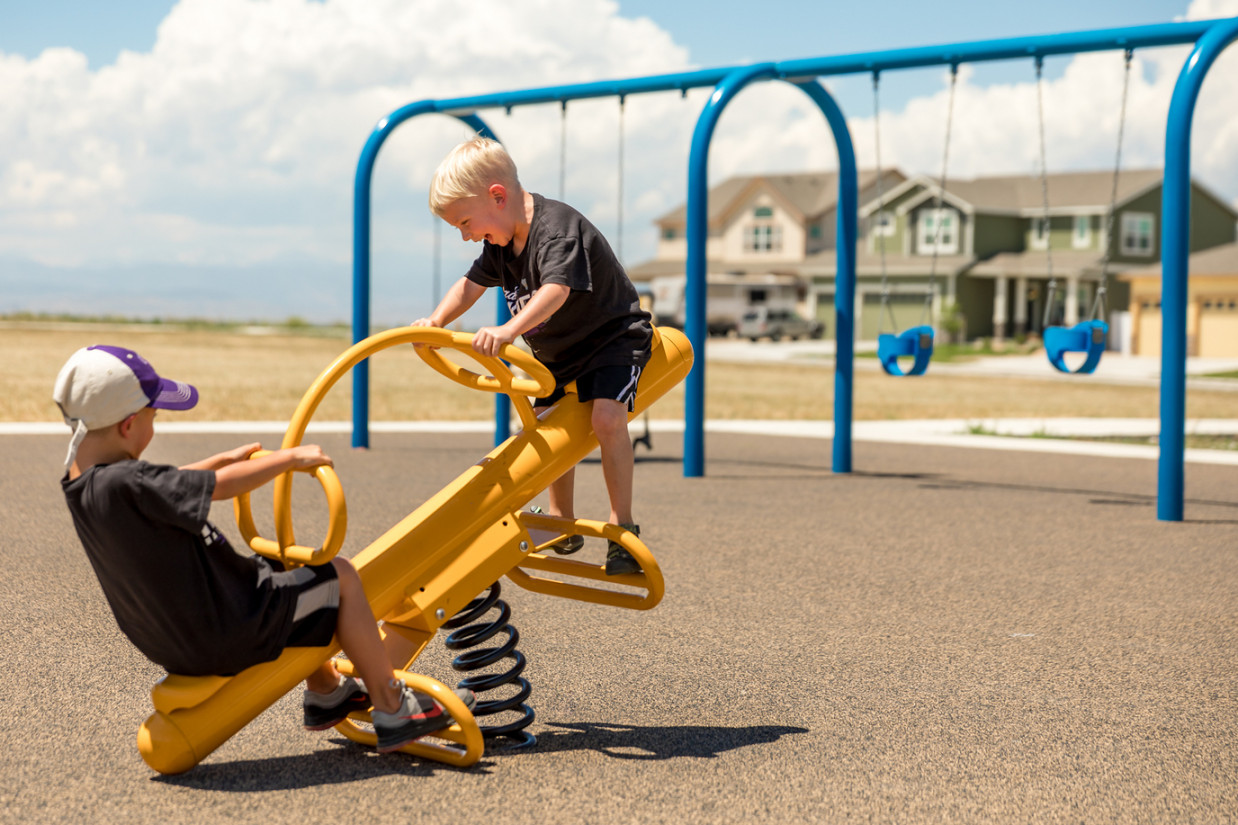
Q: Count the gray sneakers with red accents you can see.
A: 2